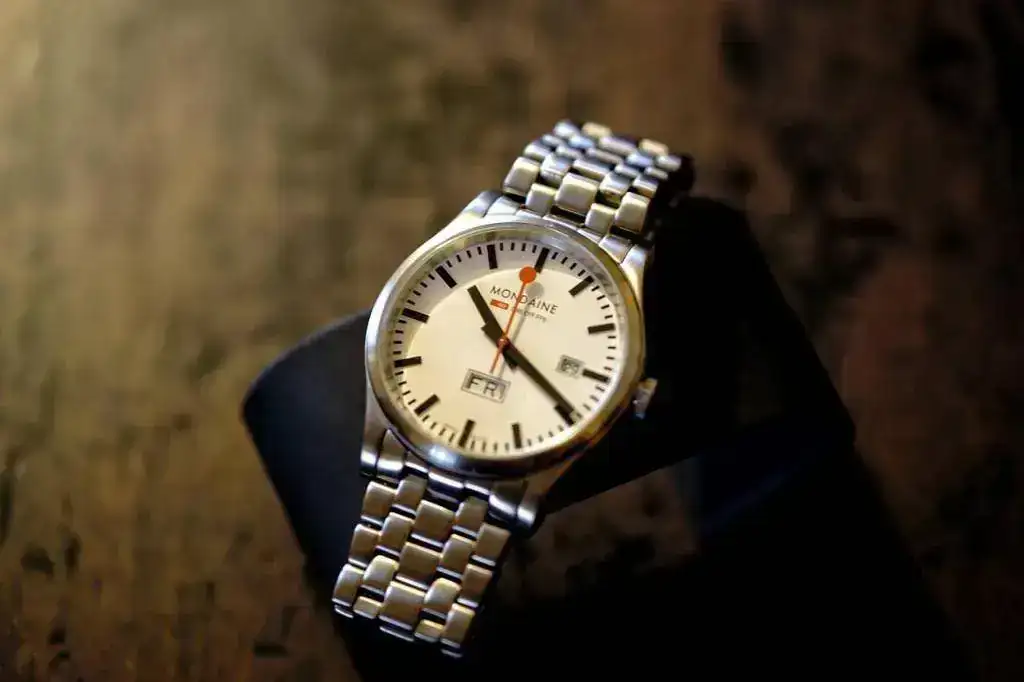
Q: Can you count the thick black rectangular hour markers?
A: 12